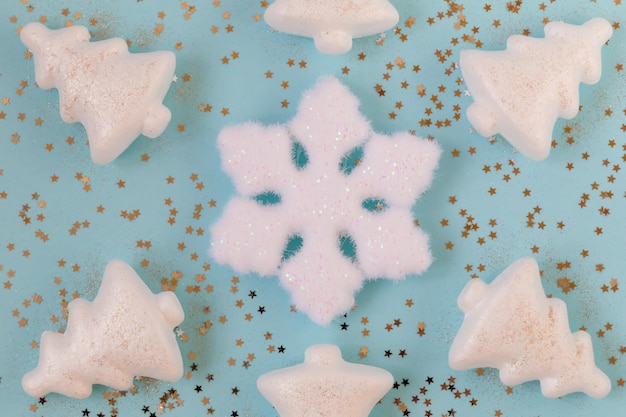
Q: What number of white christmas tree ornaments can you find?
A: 6